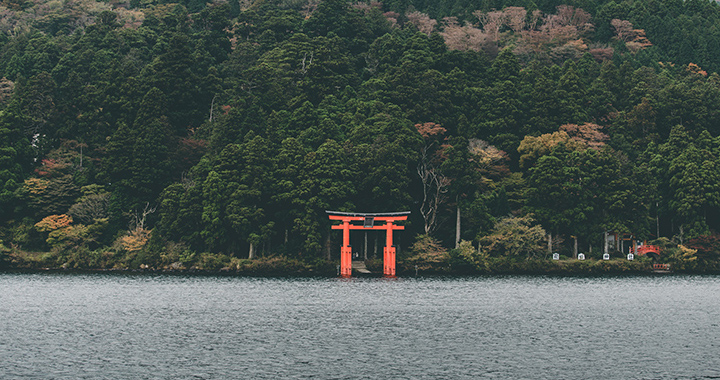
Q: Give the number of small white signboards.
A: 4